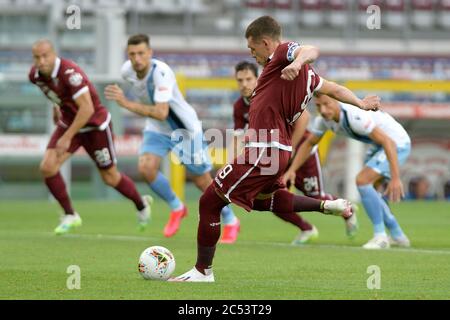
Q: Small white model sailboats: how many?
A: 0